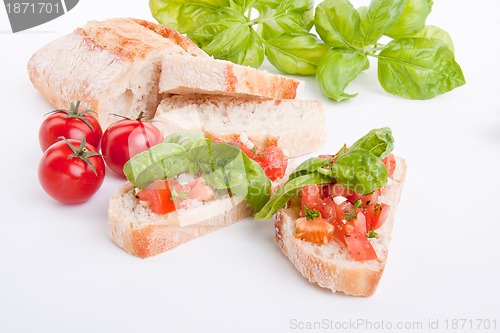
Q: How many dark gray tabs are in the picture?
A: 2